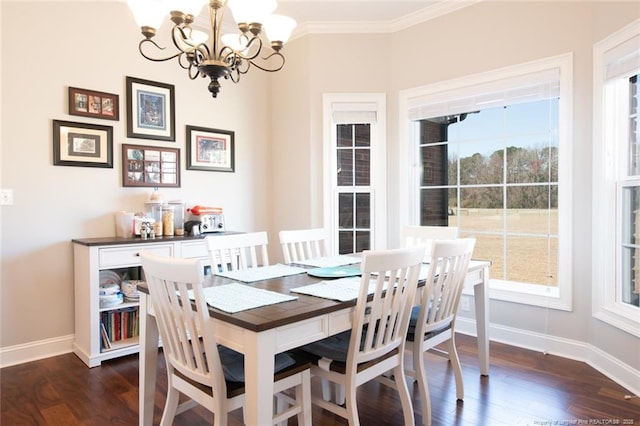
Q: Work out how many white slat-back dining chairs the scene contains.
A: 6